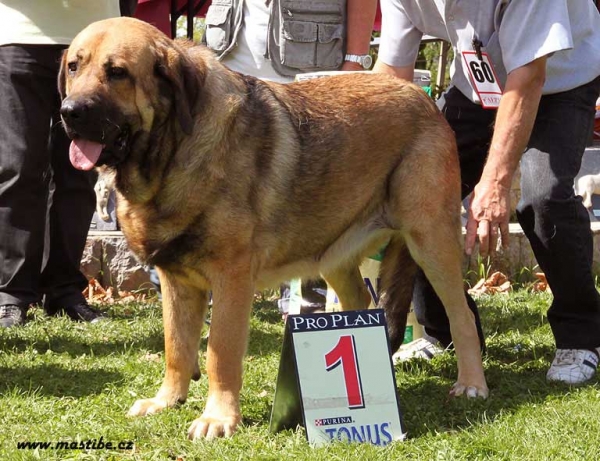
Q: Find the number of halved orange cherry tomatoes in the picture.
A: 0